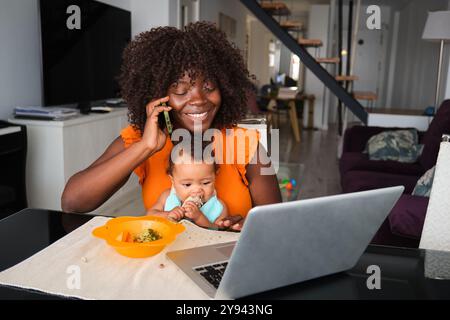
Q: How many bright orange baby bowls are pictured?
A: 1